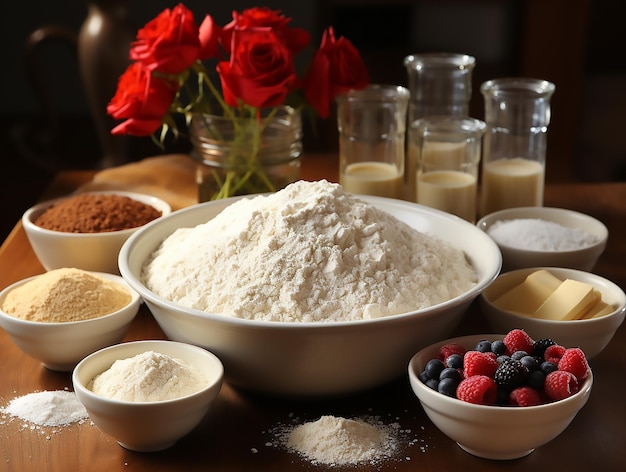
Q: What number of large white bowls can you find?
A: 1